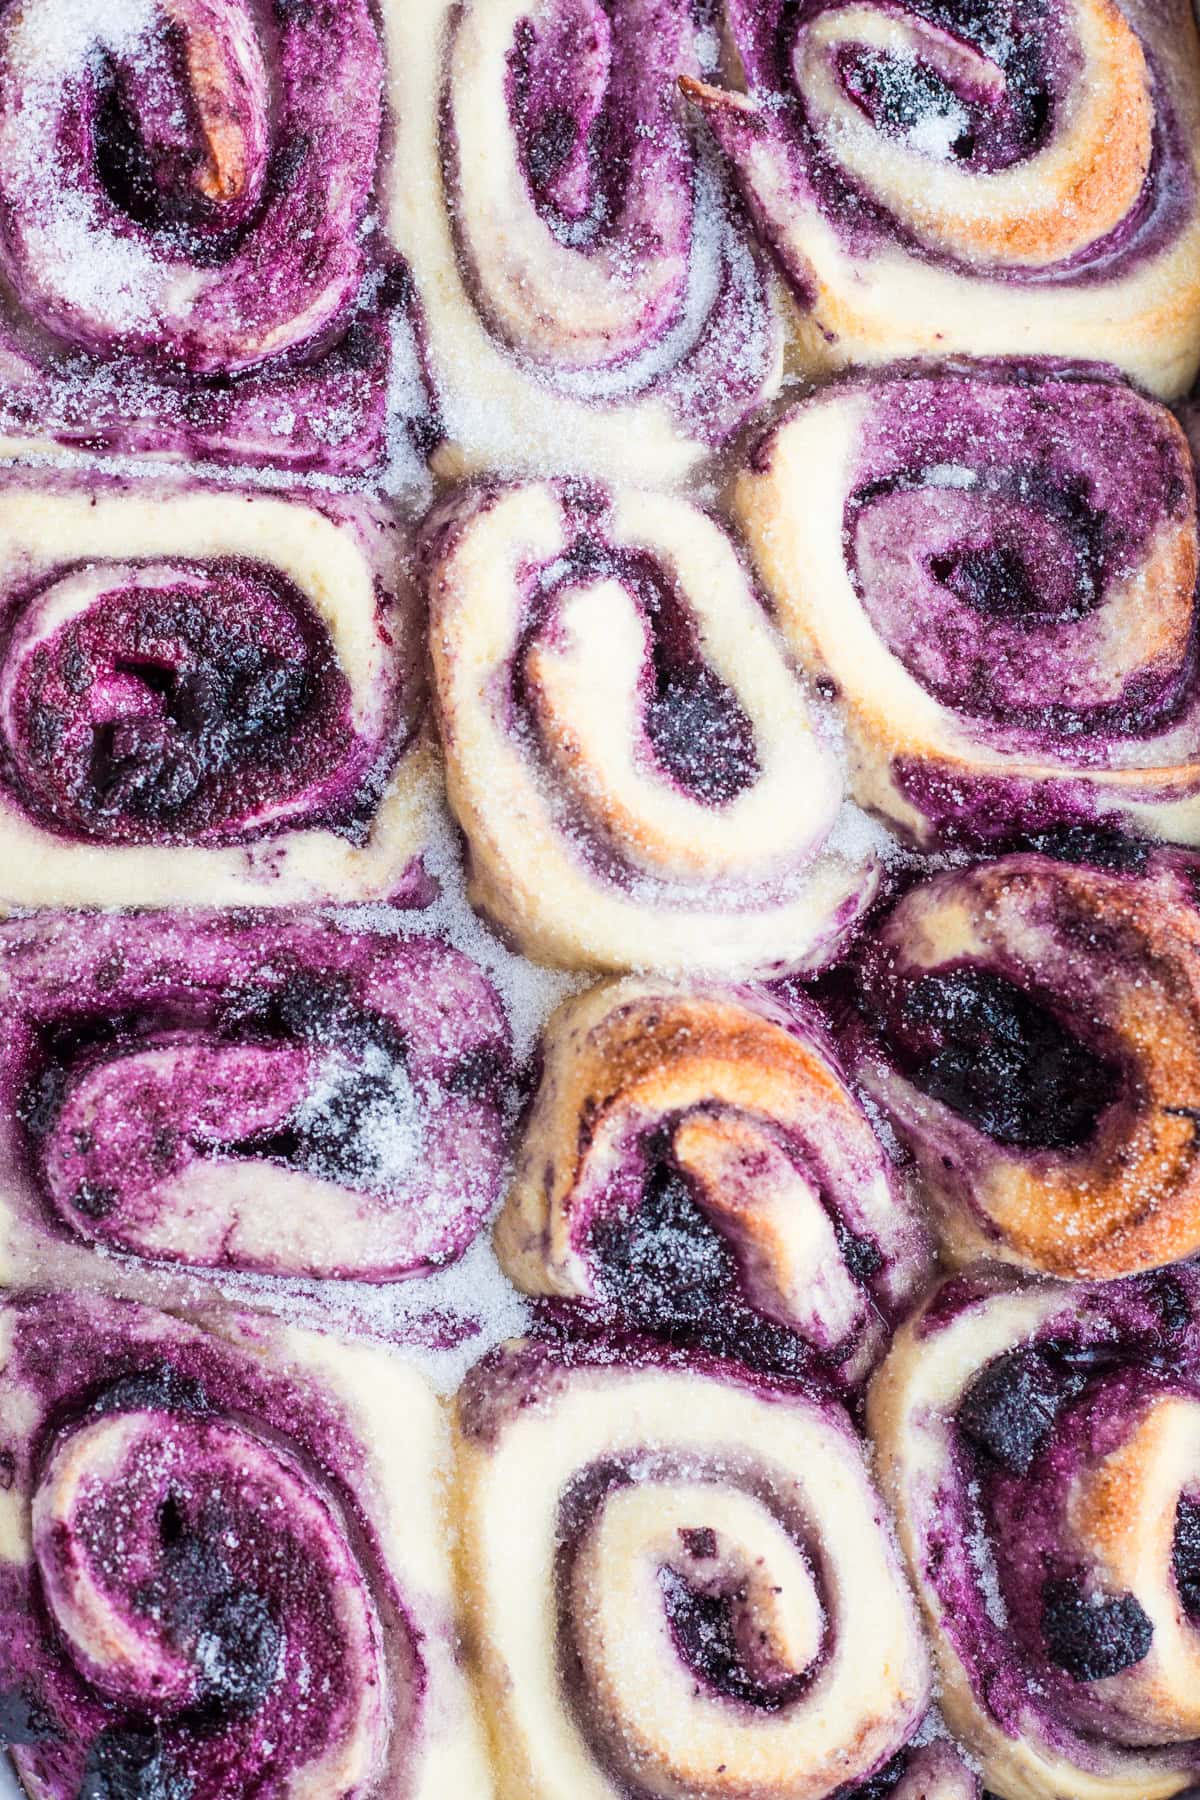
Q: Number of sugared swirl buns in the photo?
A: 12